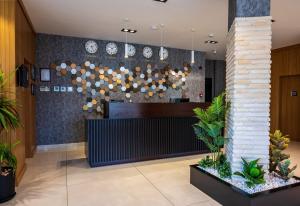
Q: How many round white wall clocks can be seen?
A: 5